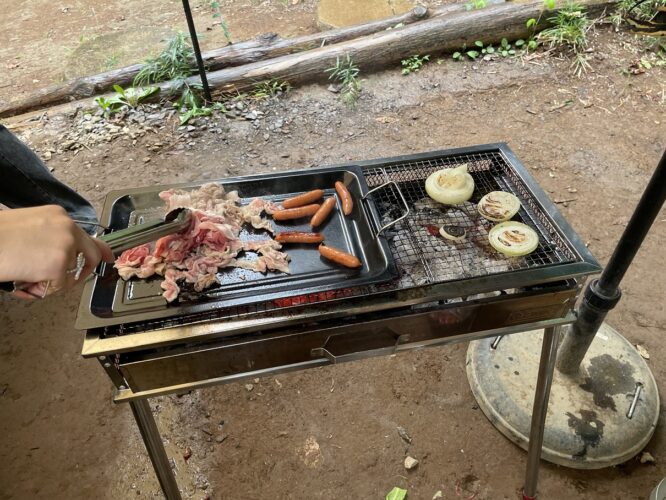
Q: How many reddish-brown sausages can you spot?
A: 6